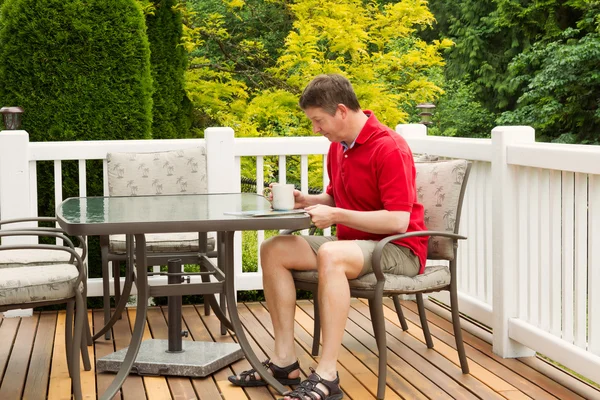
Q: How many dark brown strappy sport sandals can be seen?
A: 2